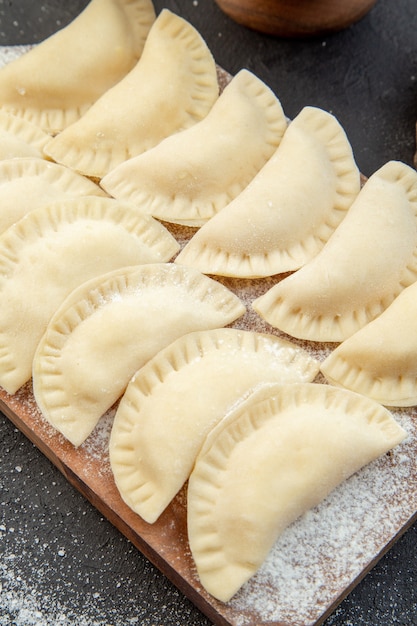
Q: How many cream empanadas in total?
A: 12